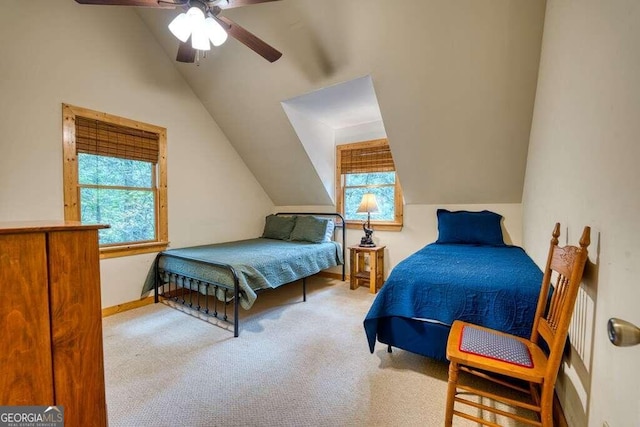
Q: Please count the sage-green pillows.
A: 2